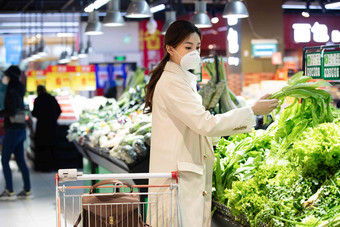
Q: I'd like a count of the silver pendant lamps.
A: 6